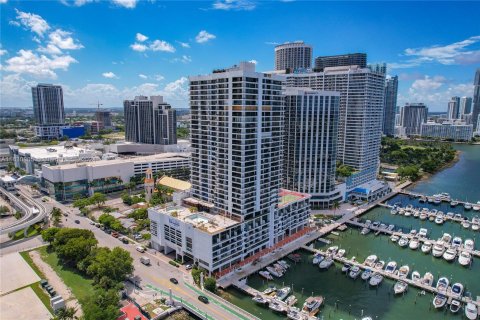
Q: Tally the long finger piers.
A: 5